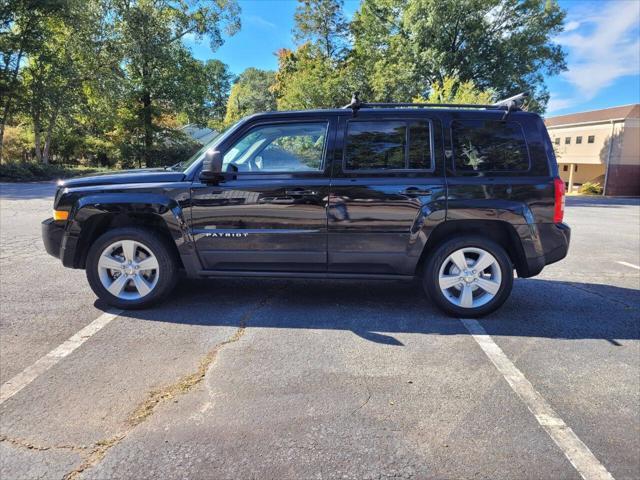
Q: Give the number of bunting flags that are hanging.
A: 0